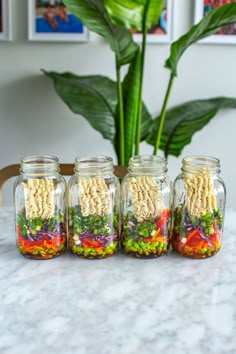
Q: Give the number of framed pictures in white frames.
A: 4